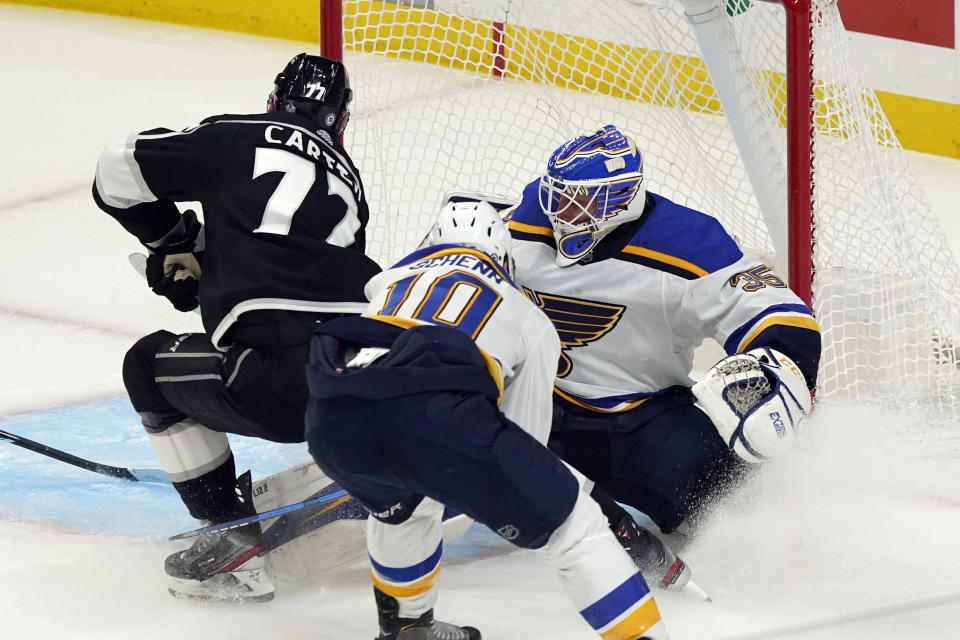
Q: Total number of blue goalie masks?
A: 1